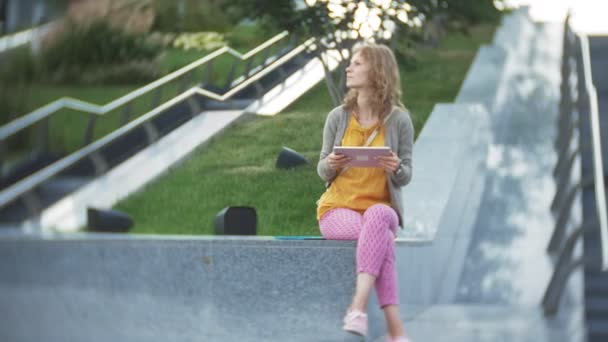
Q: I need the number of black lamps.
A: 3